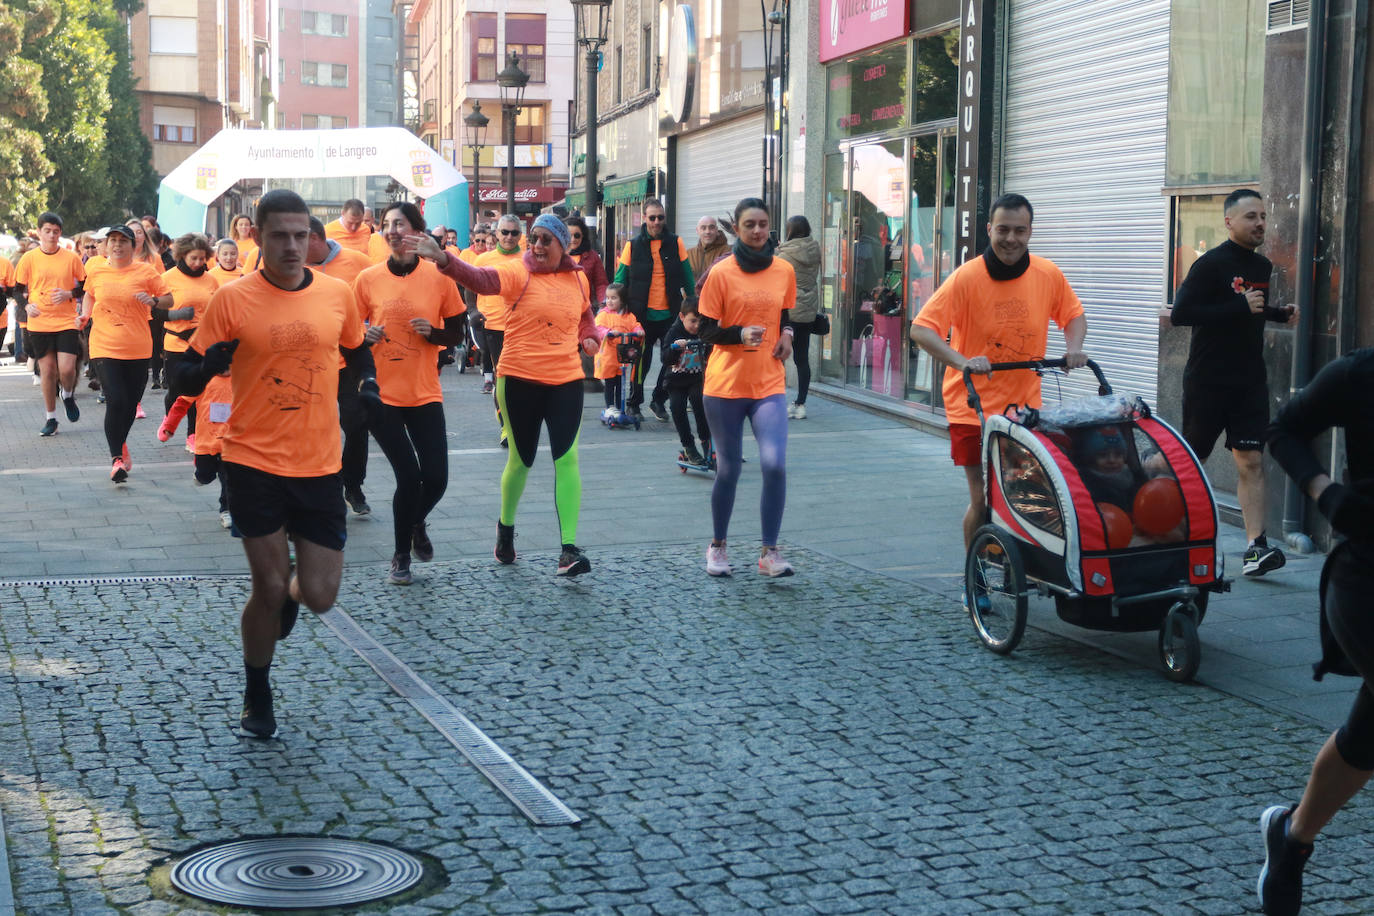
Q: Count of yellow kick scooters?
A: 0